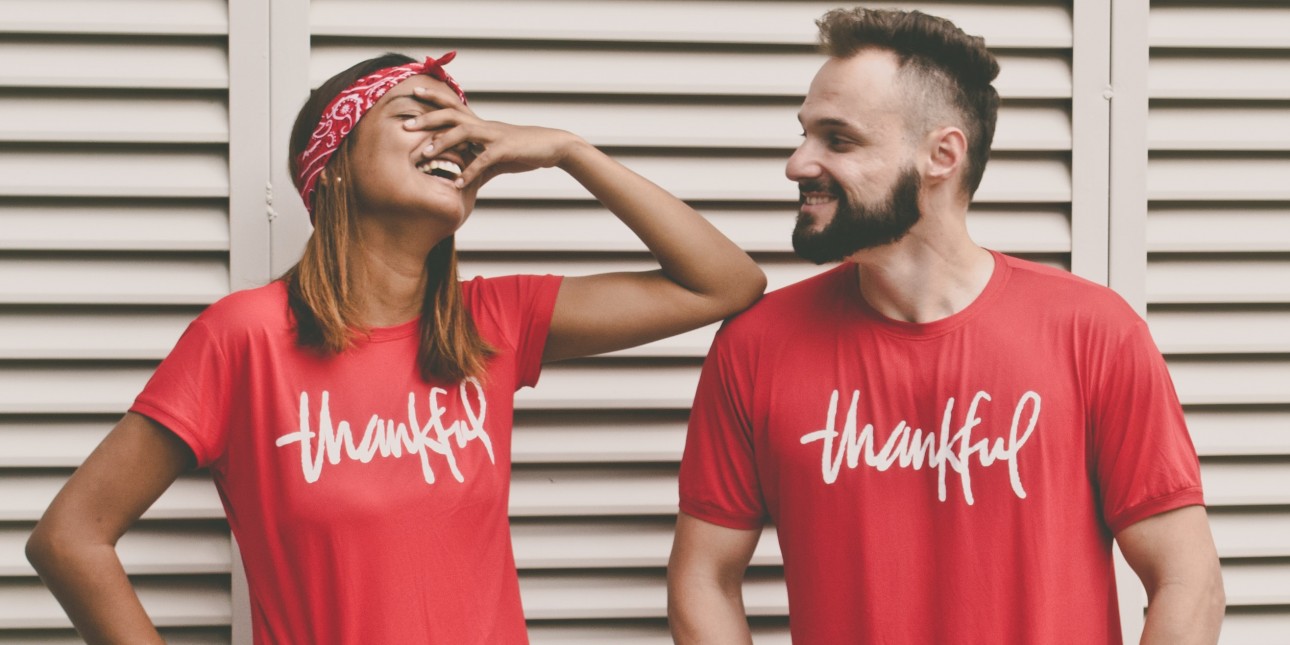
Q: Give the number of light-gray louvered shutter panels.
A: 3